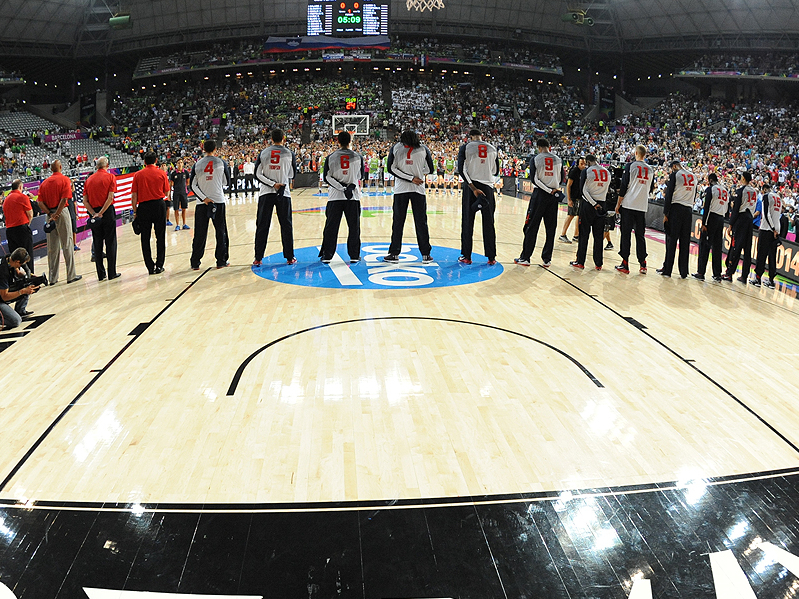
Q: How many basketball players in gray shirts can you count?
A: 12